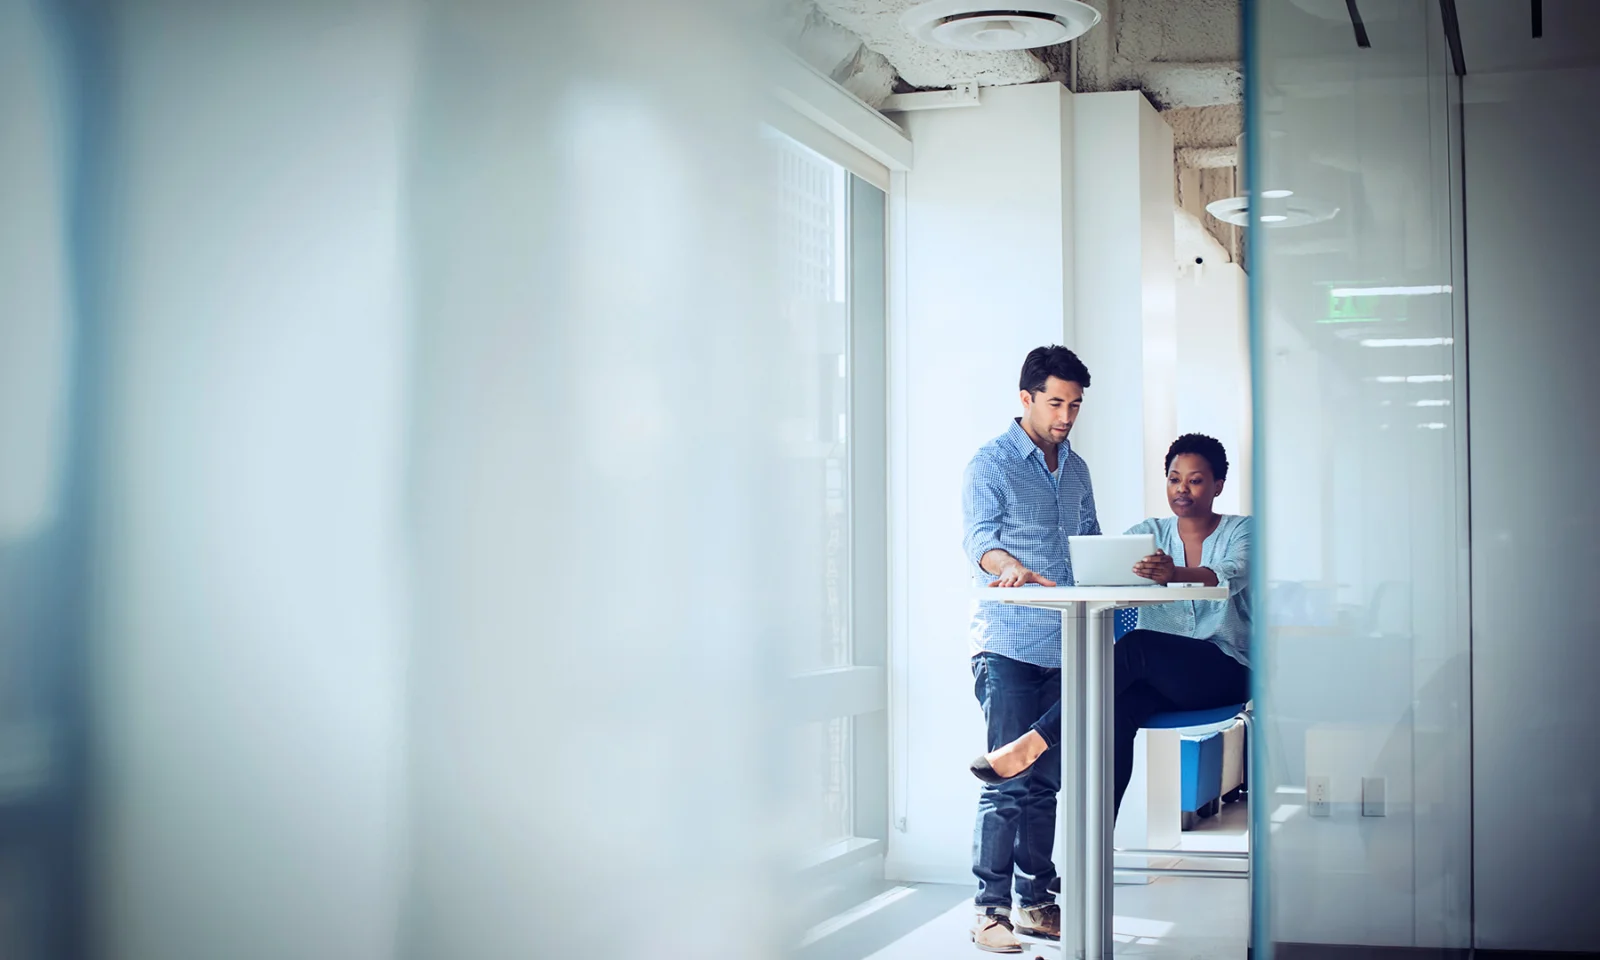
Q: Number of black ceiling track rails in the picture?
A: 3